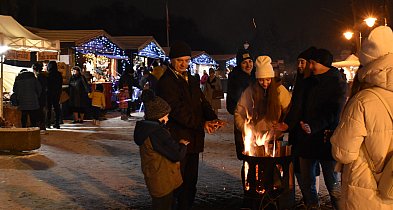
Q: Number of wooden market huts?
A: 4